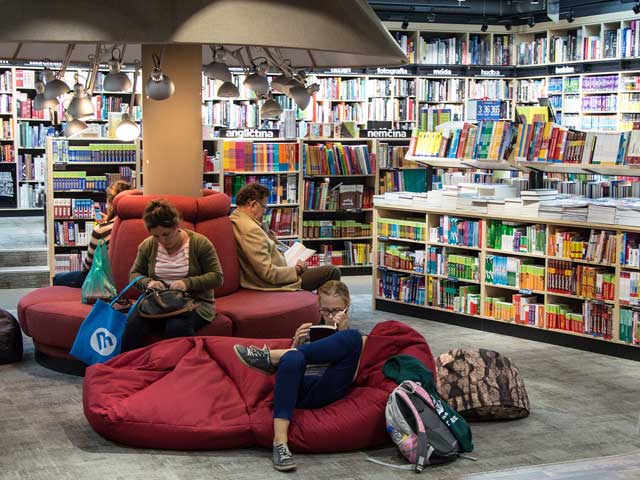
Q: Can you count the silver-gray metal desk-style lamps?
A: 13